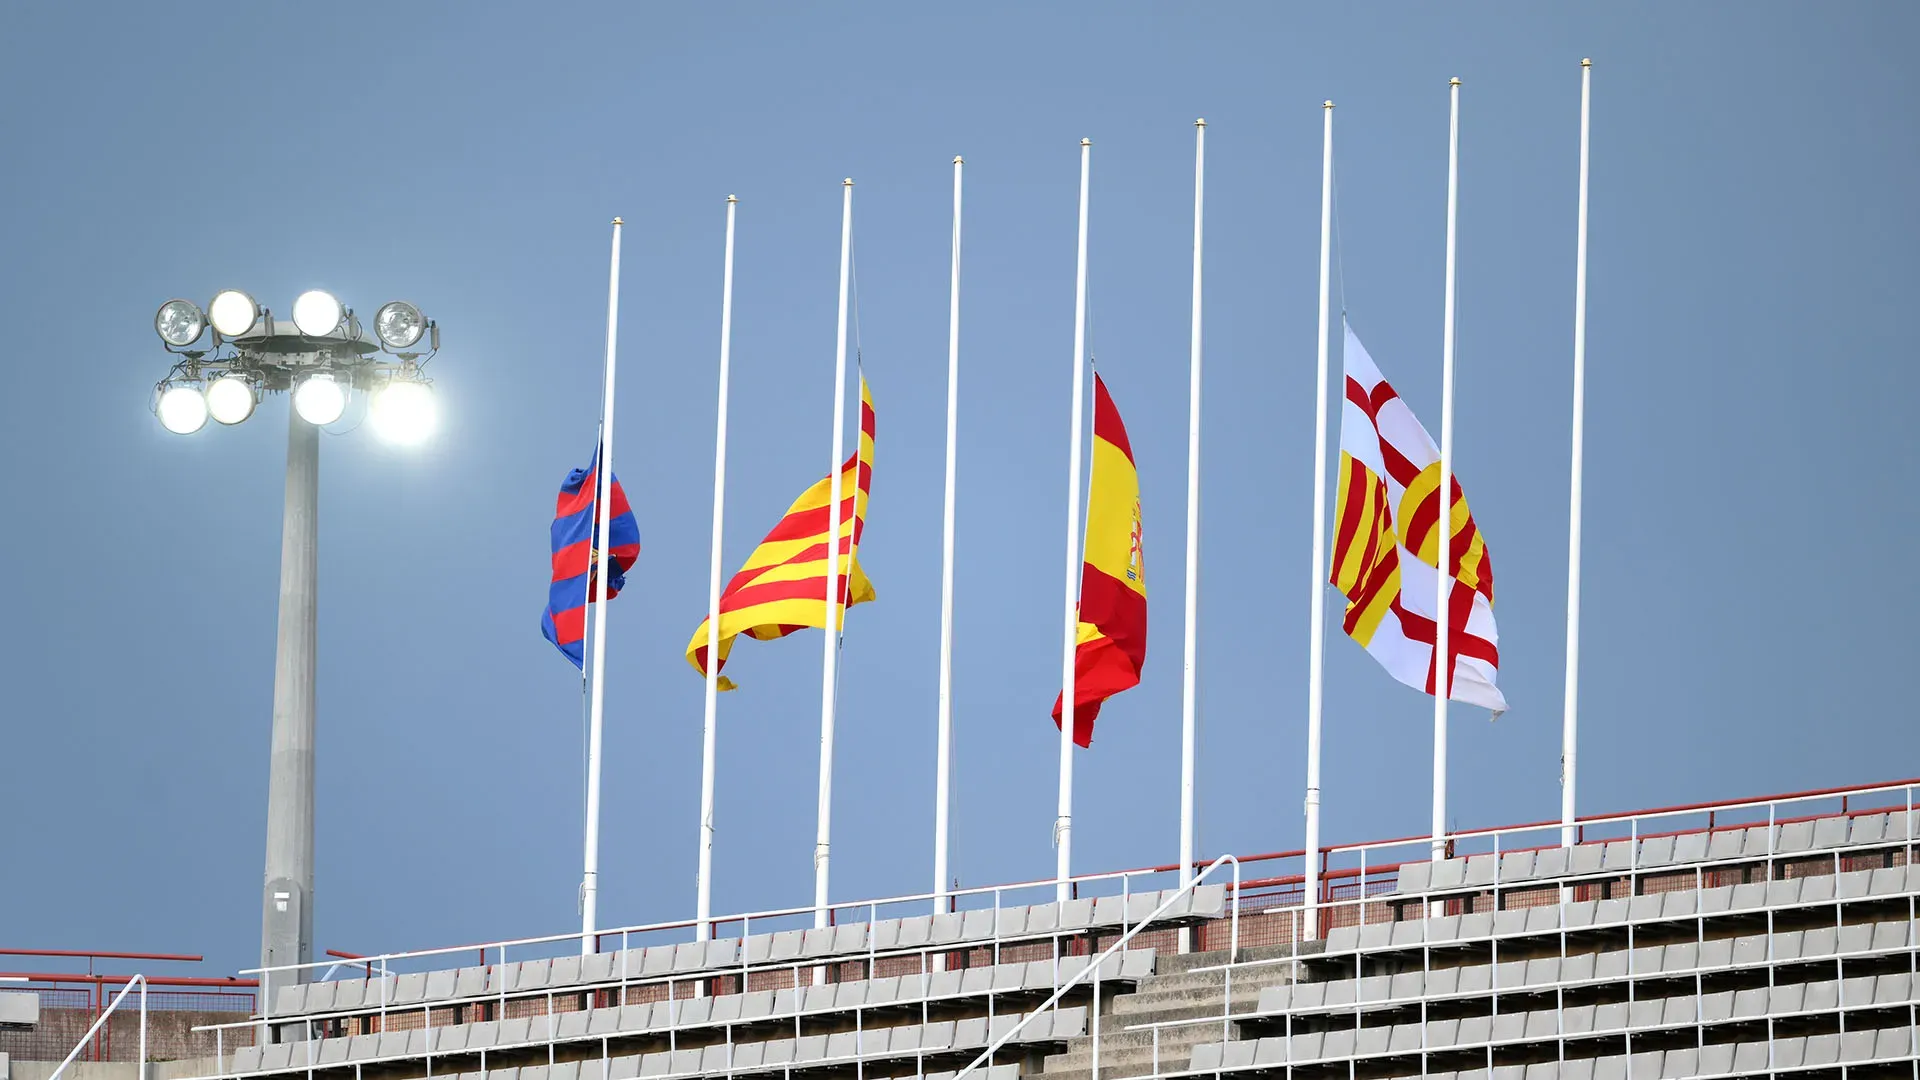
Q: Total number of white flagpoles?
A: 9